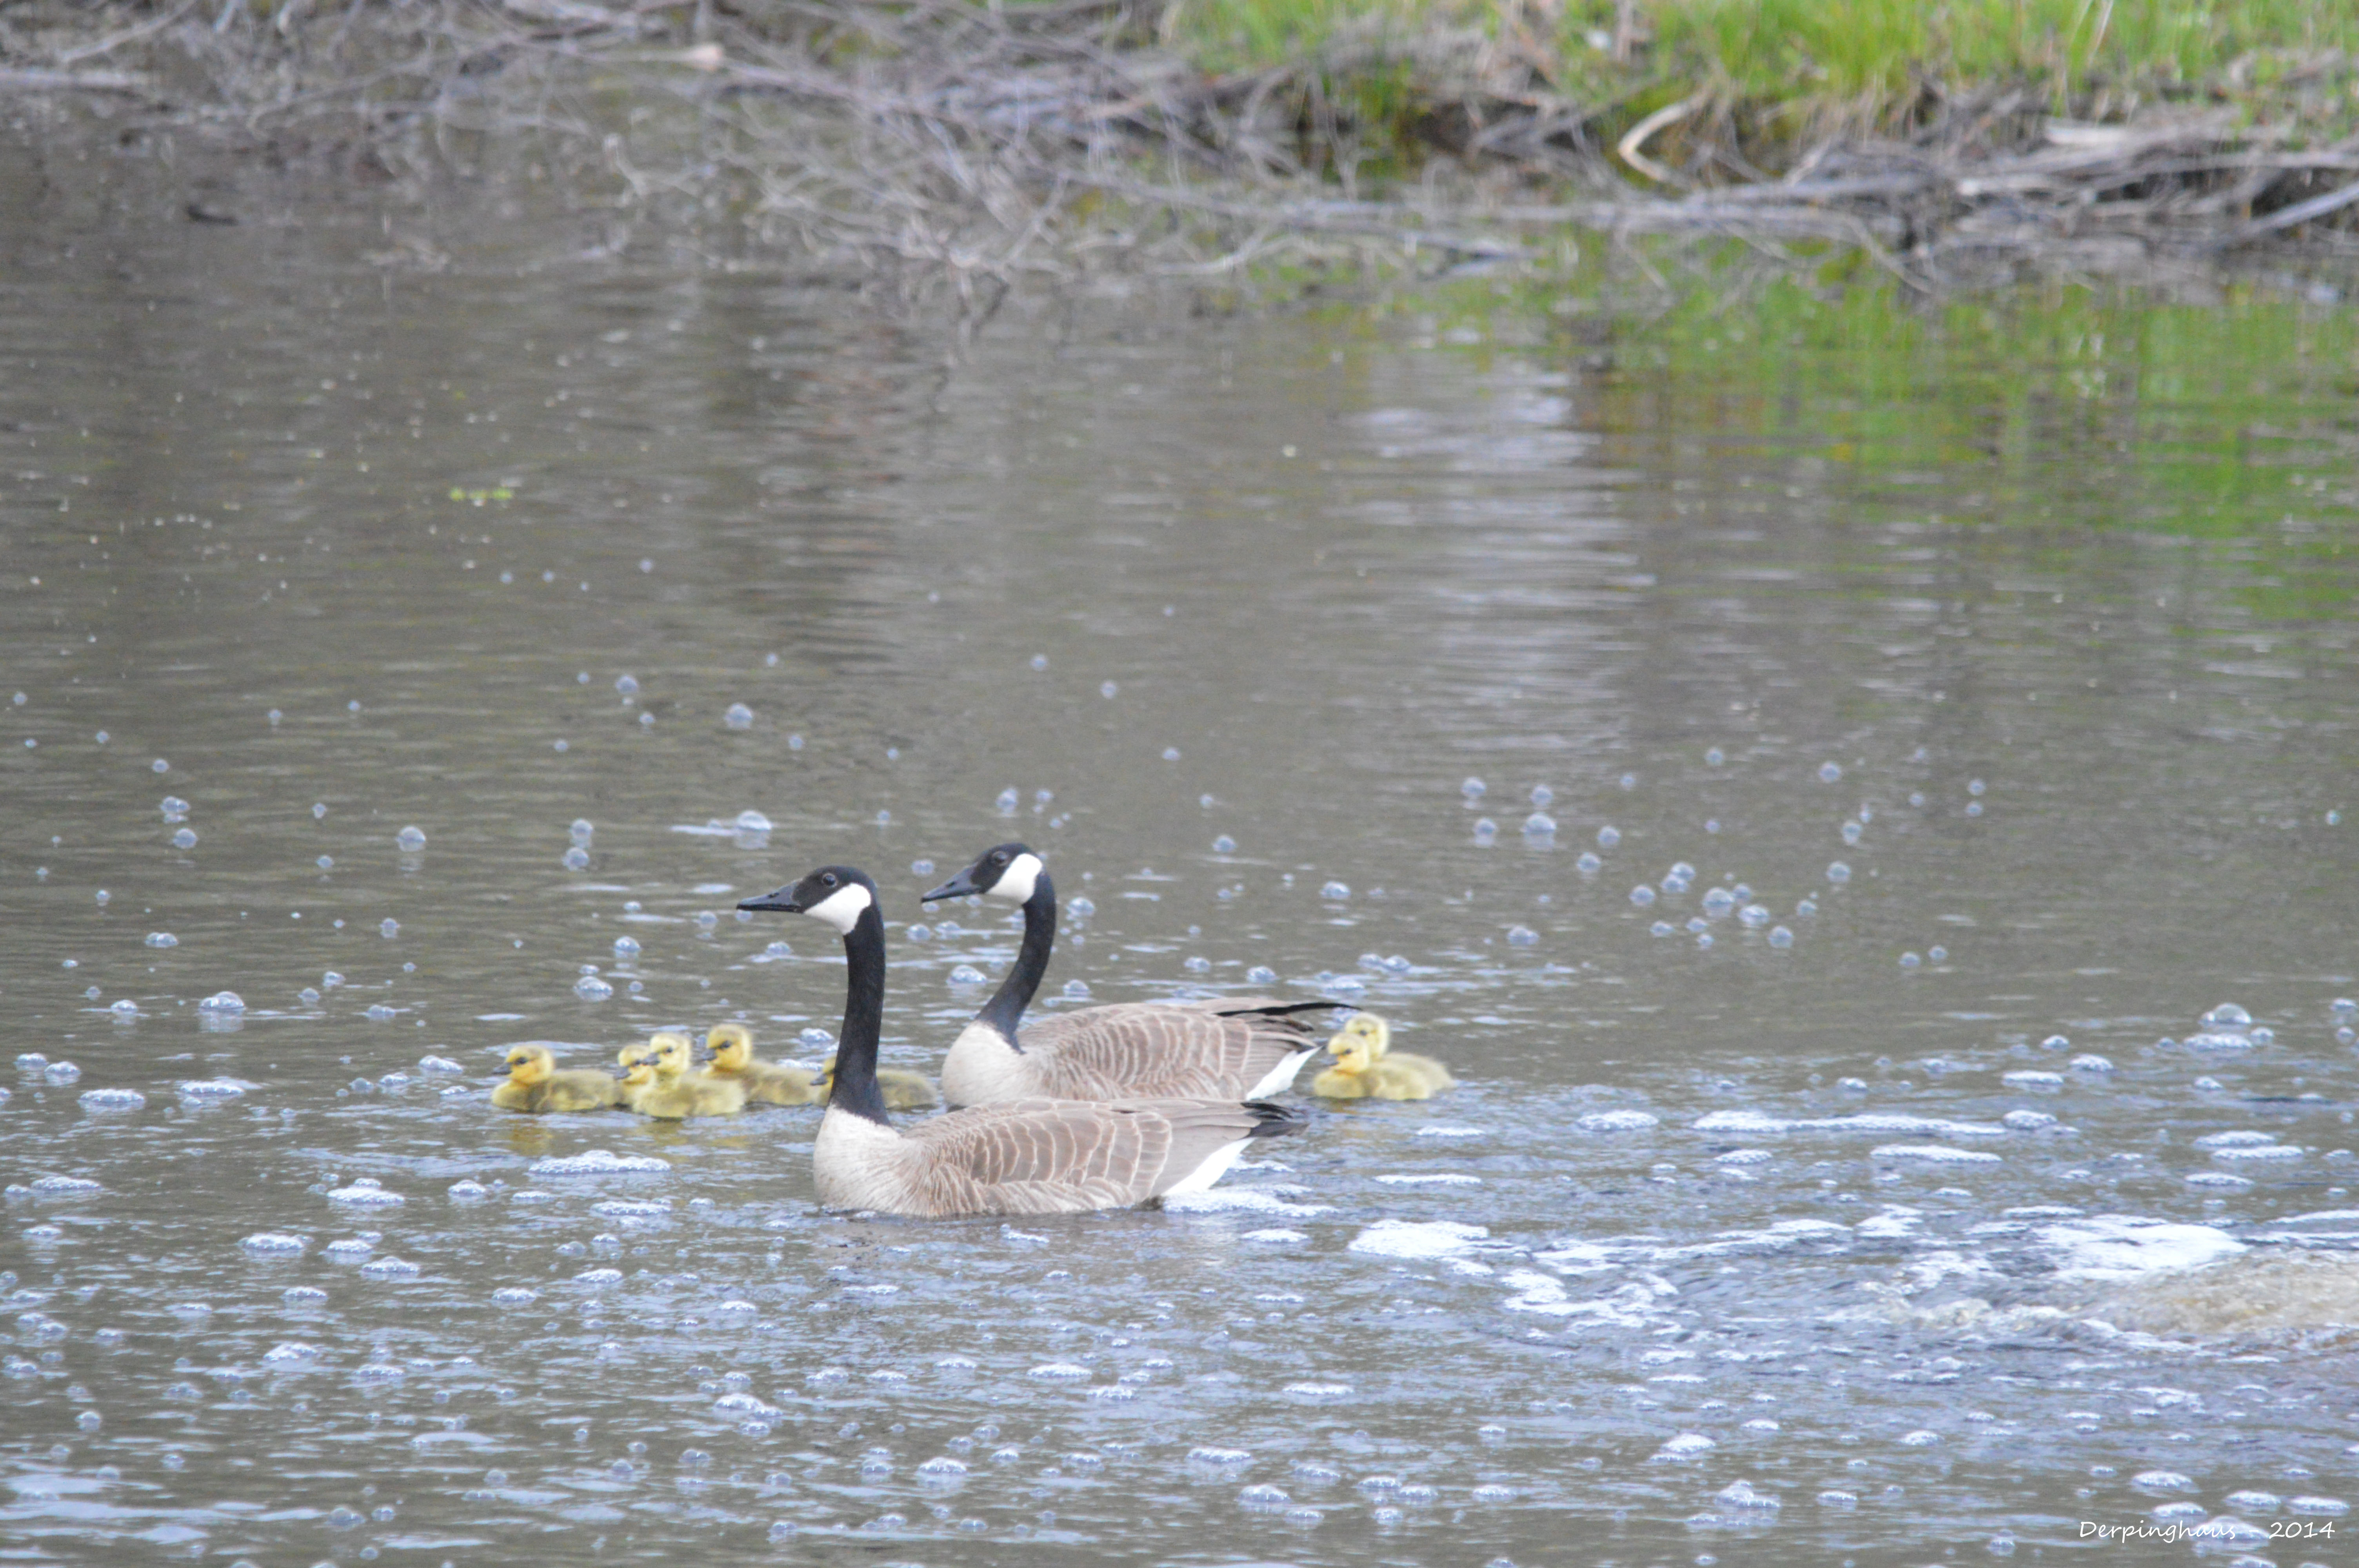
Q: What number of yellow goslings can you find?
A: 7